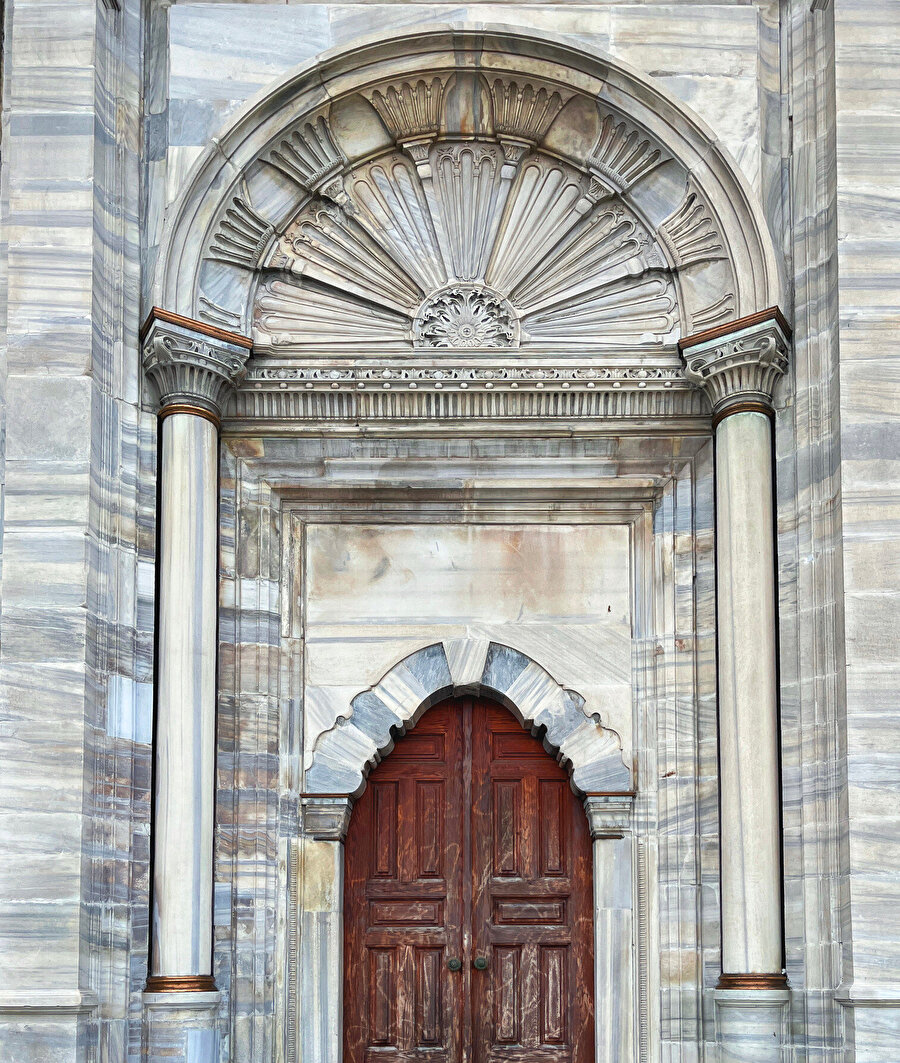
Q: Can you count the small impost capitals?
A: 2